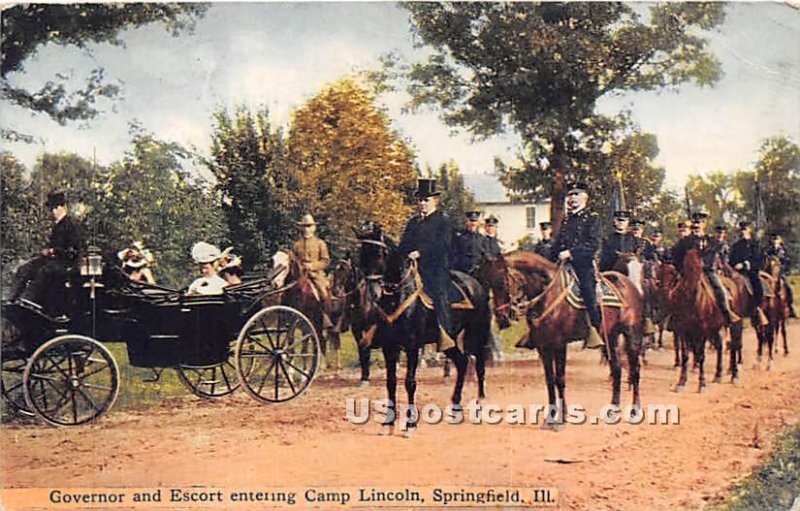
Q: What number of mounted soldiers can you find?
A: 13